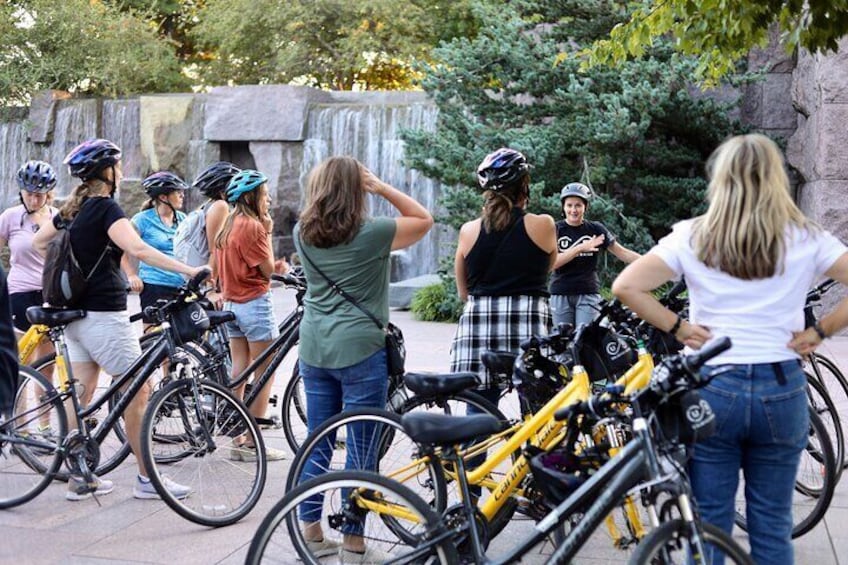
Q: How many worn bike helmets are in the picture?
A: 7